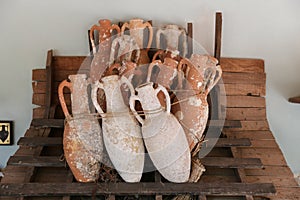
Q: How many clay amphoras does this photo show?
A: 11